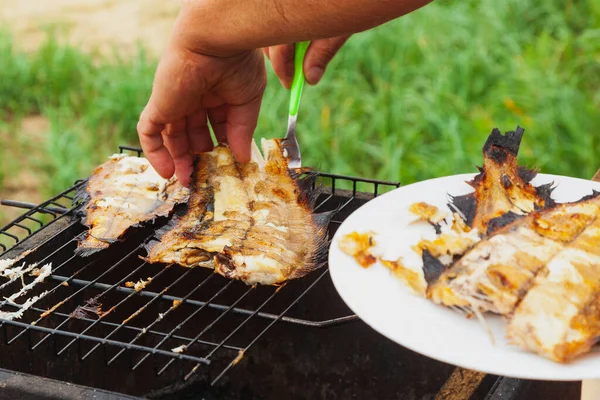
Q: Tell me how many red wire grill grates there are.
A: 0